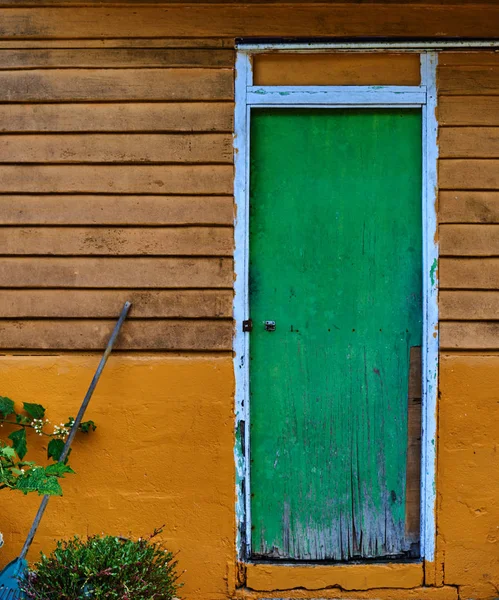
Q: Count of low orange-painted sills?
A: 1